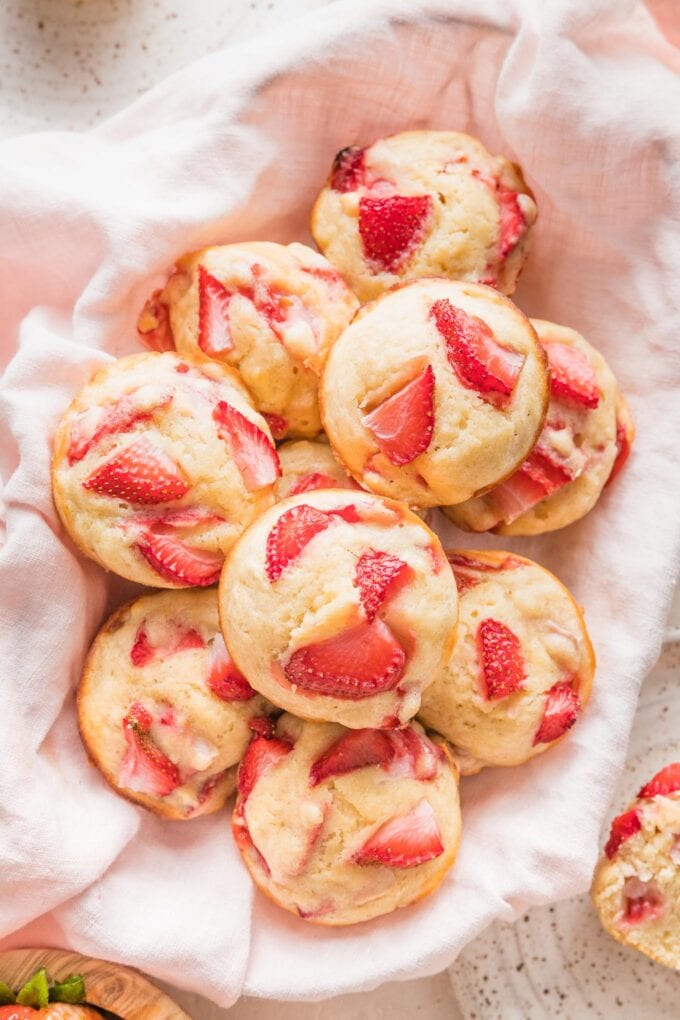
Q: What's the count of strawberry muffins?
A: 11